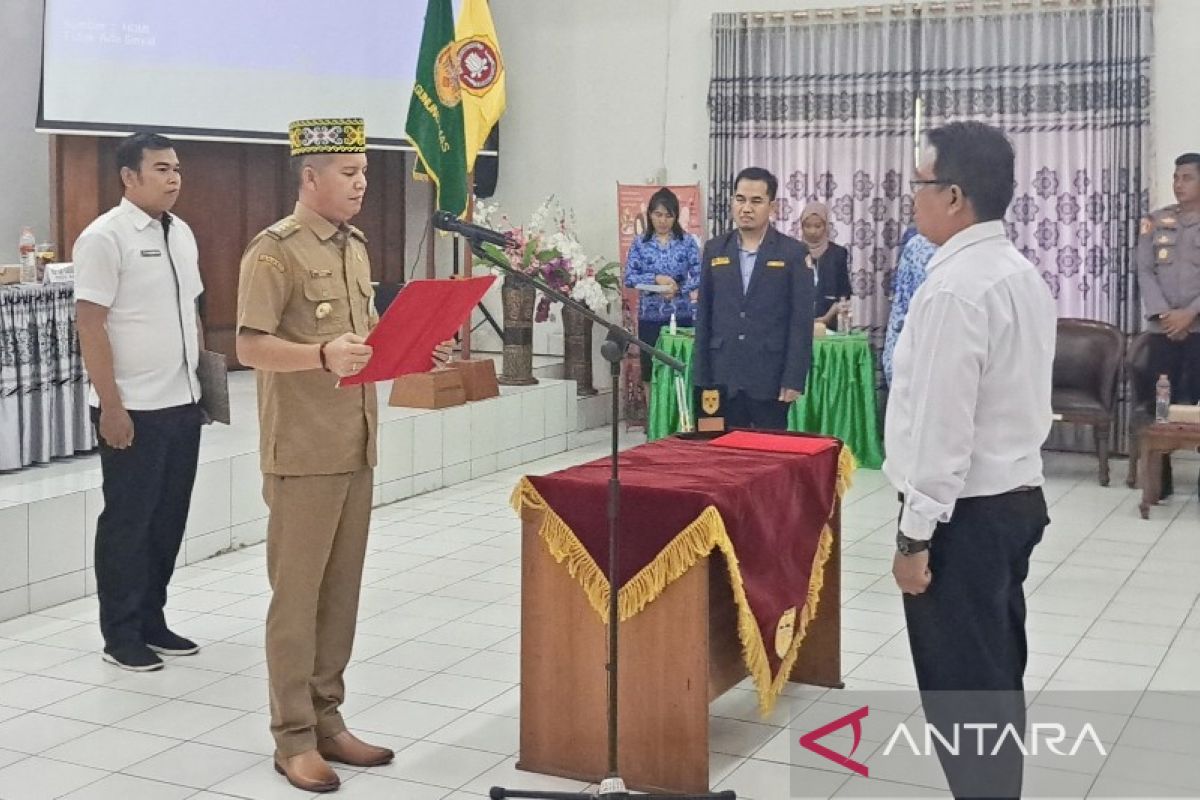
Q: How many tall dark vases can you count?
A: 2